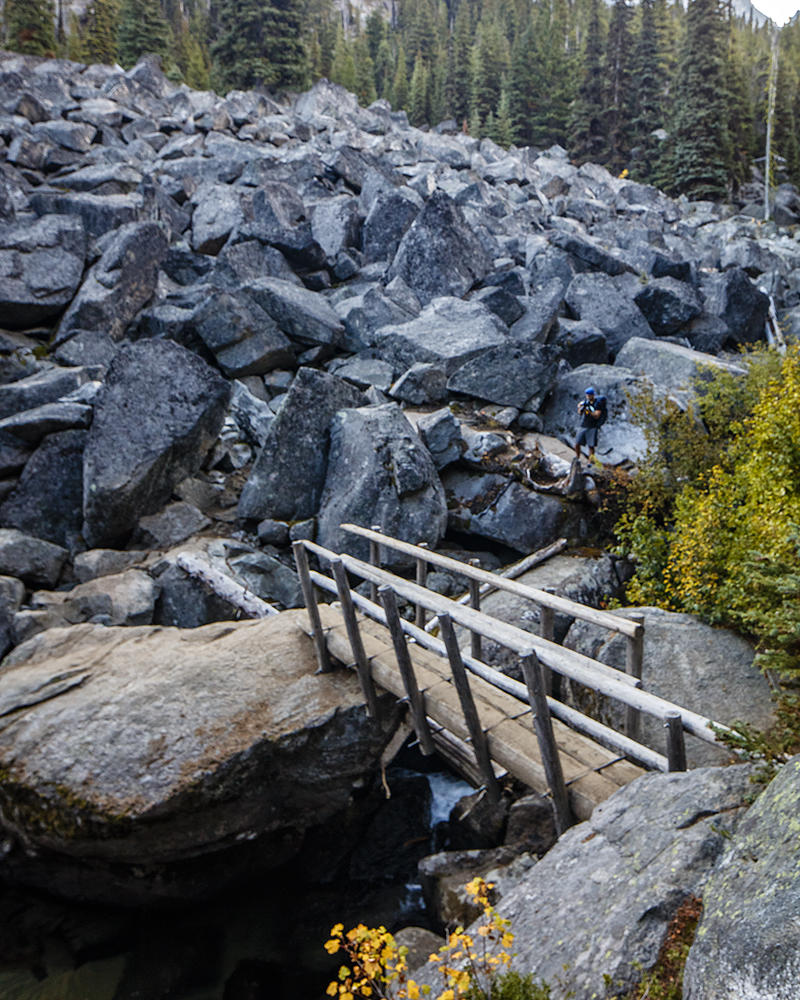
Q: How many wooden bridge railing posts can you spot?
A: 11